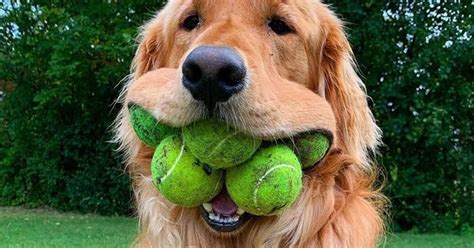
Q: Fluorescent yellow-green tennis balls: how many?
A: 5